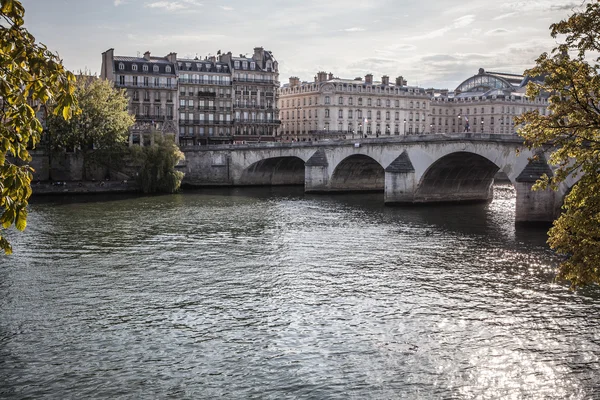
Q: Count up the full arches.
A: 3